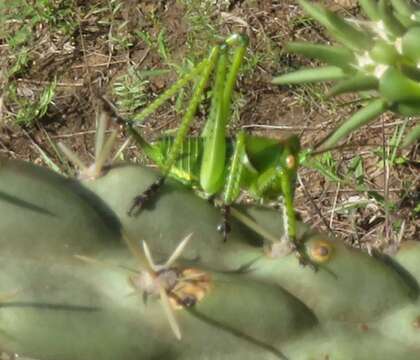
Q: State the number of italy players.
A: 0